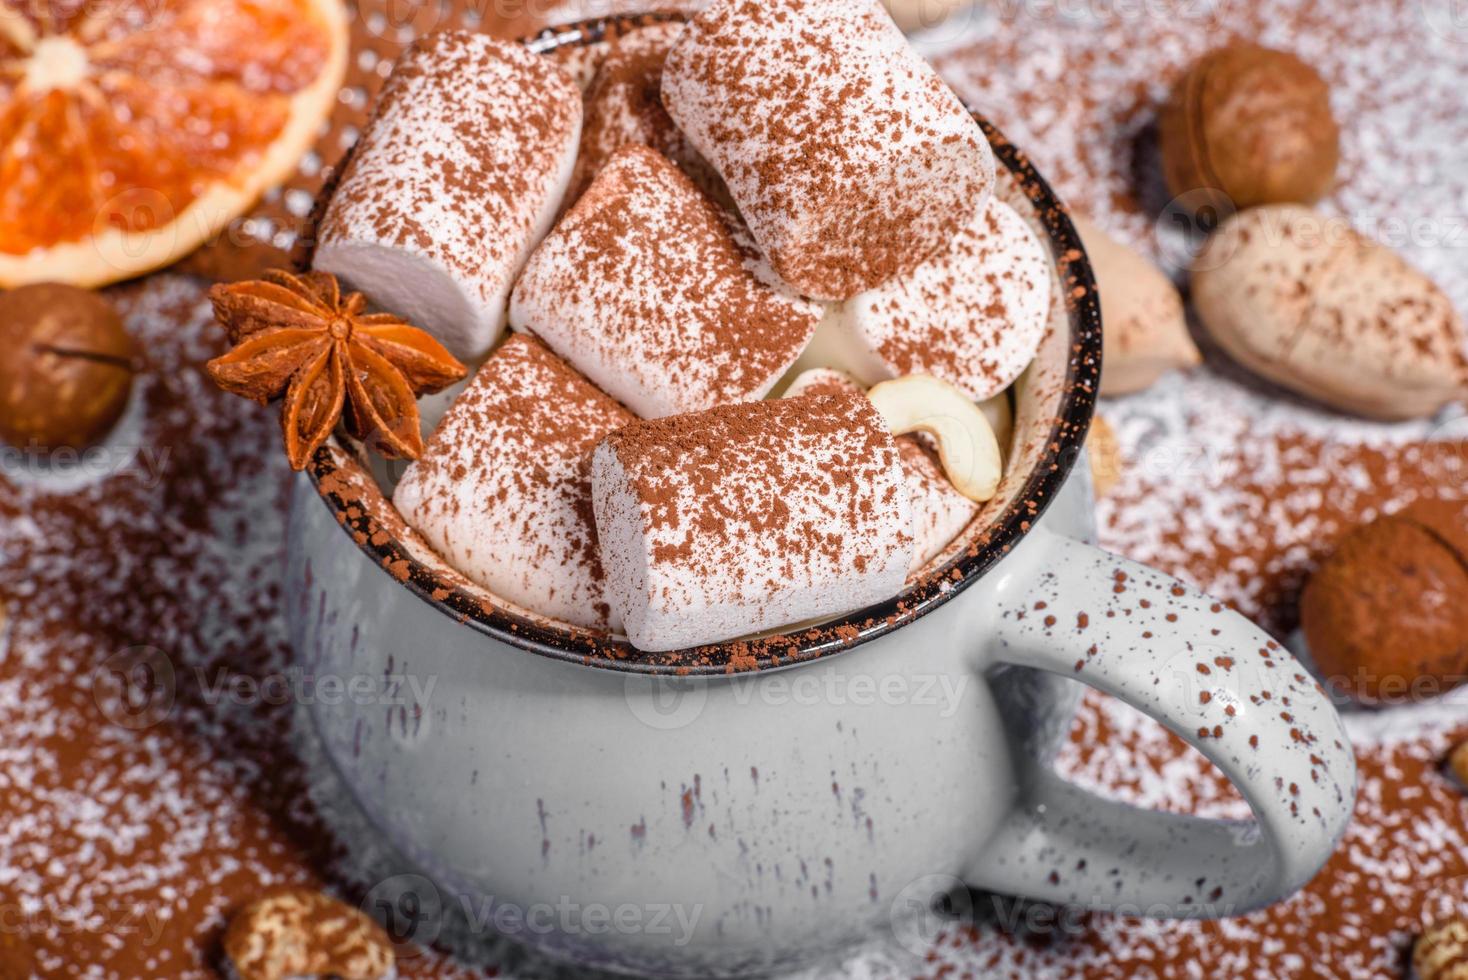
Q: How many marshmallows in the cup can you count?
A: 8